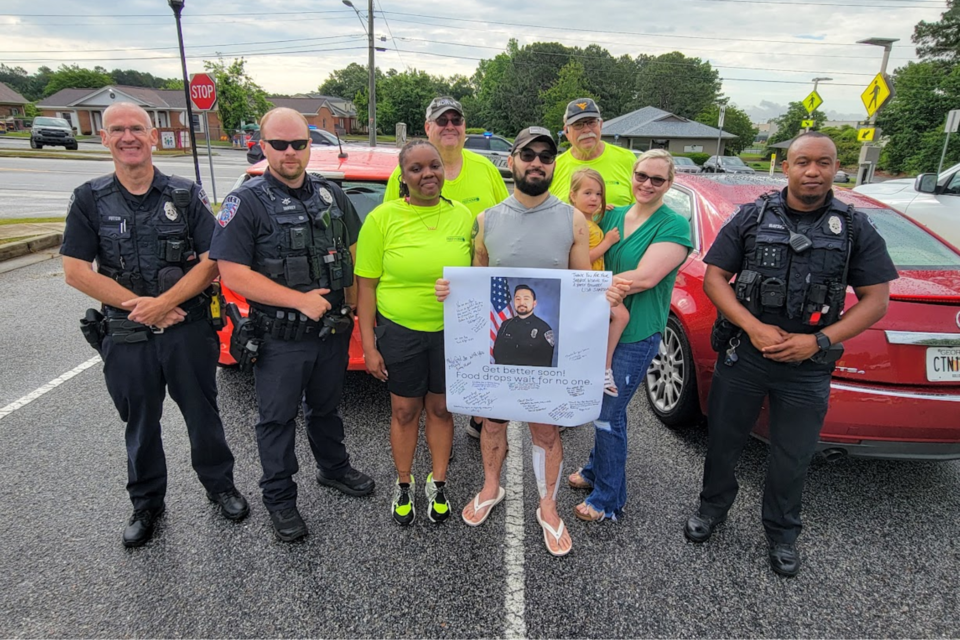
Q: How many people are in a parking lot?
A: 9